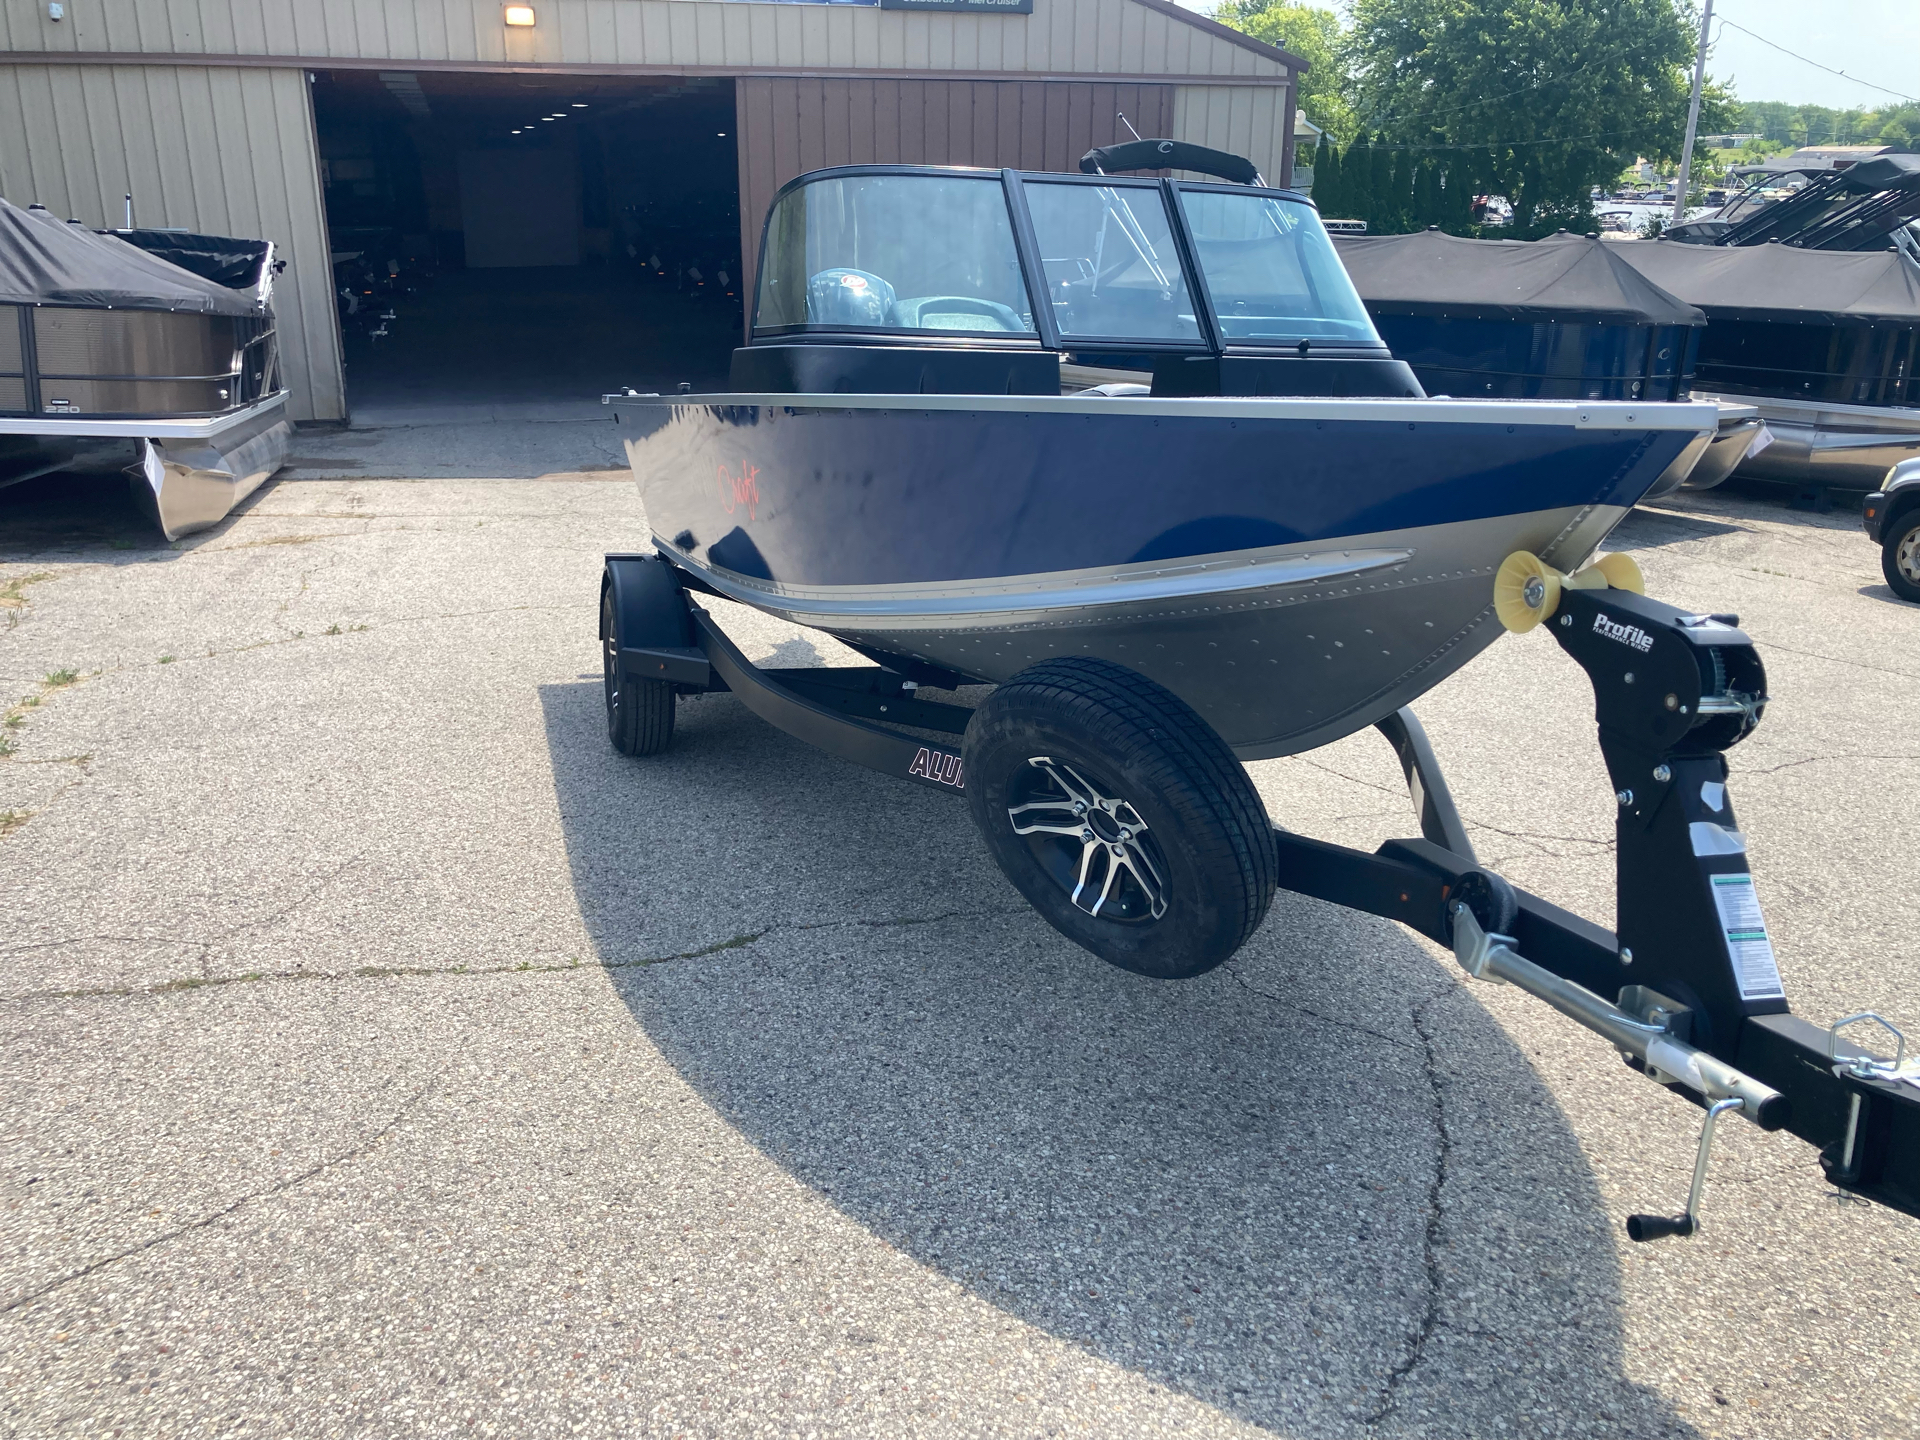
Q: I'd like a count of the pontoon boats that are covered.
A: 3